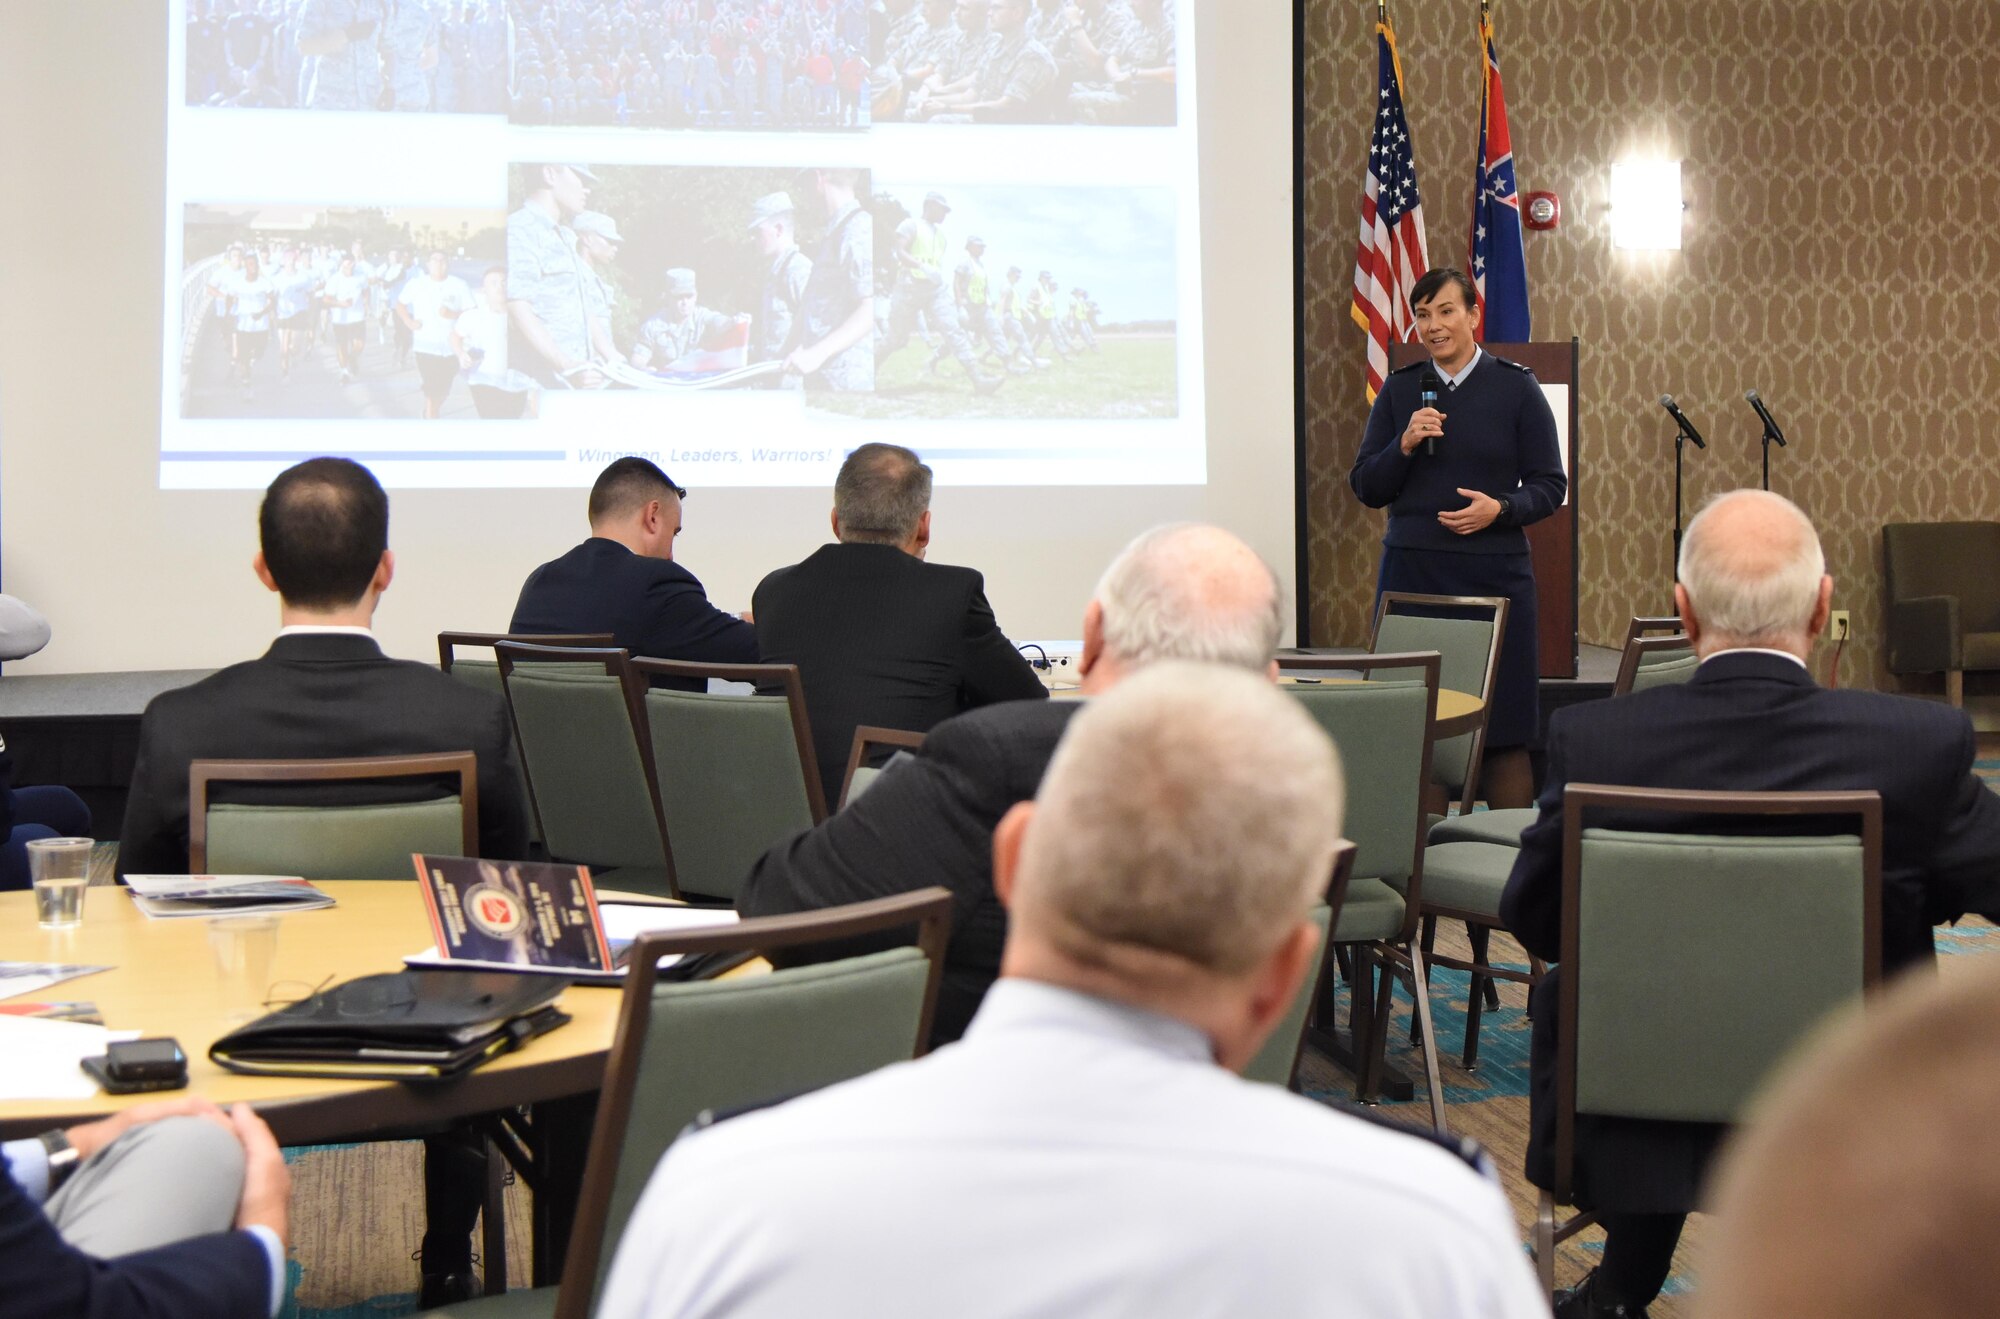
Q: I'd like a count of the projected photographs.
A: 6